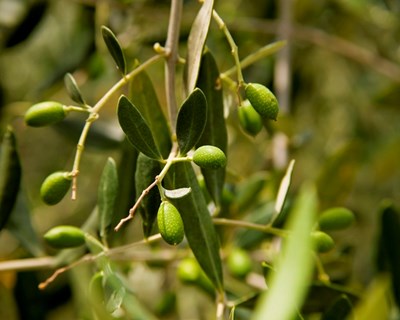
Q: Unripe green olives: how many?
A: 11